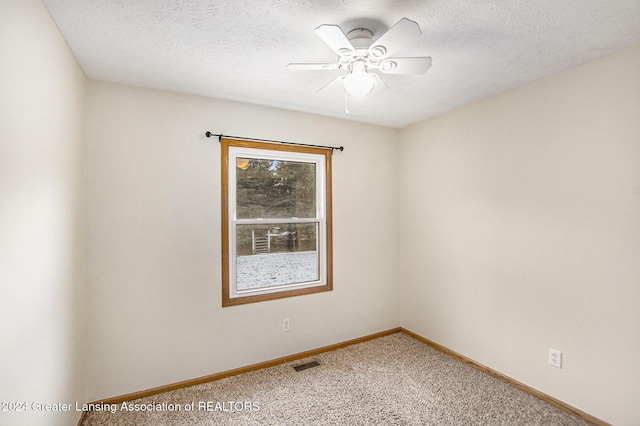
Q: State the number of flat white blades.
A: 6